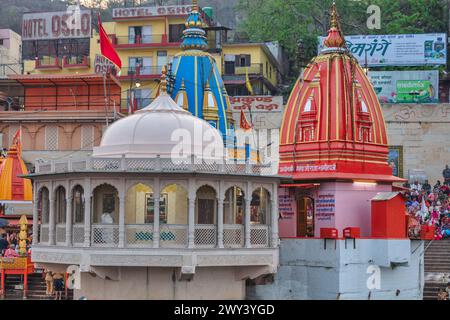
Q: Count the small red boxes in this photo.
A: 2